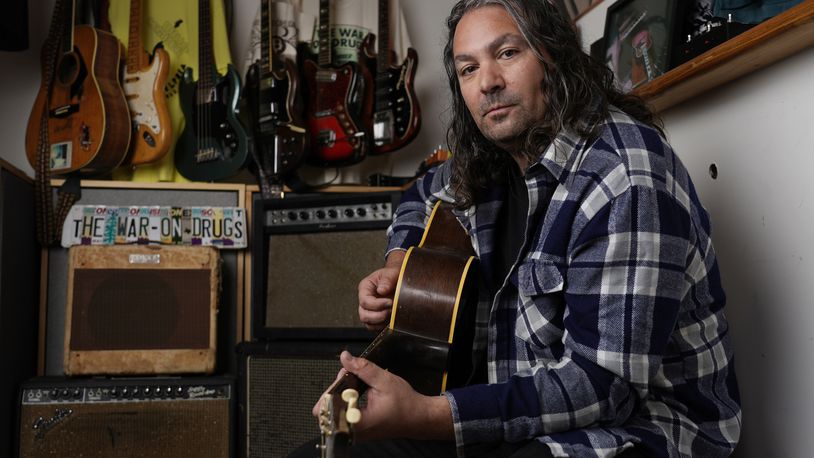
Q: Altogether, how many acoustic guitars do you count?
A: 2